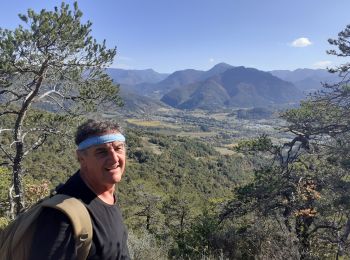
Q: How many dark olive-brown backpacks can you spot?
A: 1